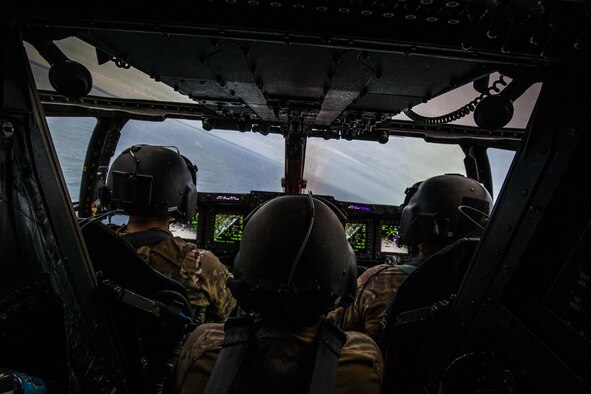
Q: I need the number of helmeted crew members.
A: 3